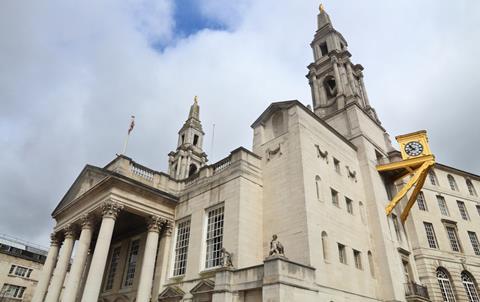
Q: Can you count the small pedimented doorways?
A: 2